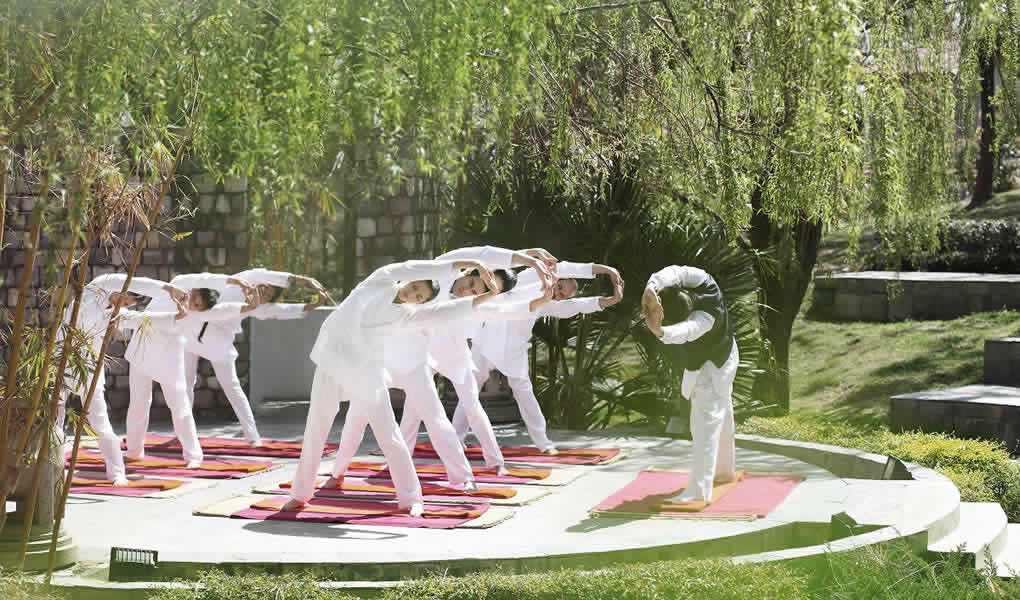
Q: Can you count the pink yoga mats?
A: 8